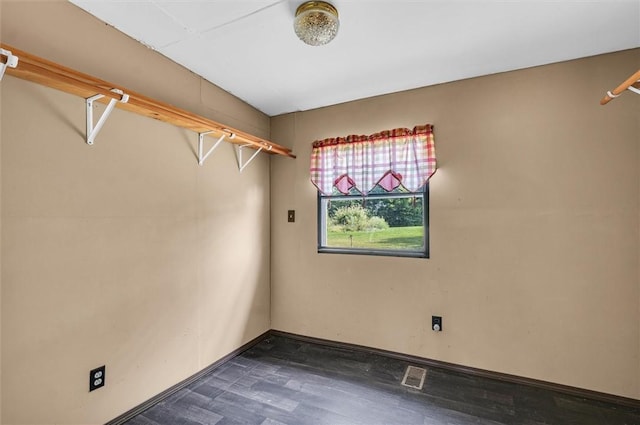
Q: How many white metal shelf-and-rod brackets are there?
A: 5